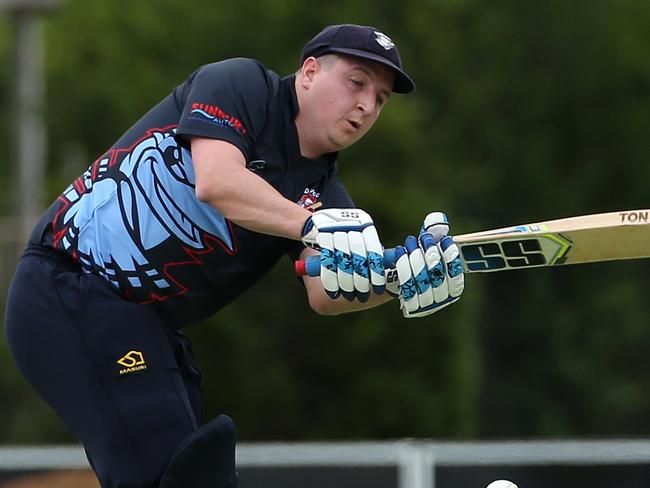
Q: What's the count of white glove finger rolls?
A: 8